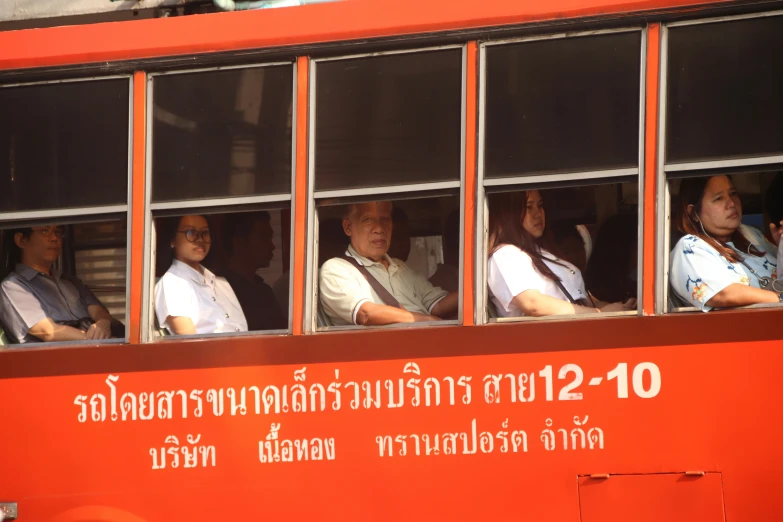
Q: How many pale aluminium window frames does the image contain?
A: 5